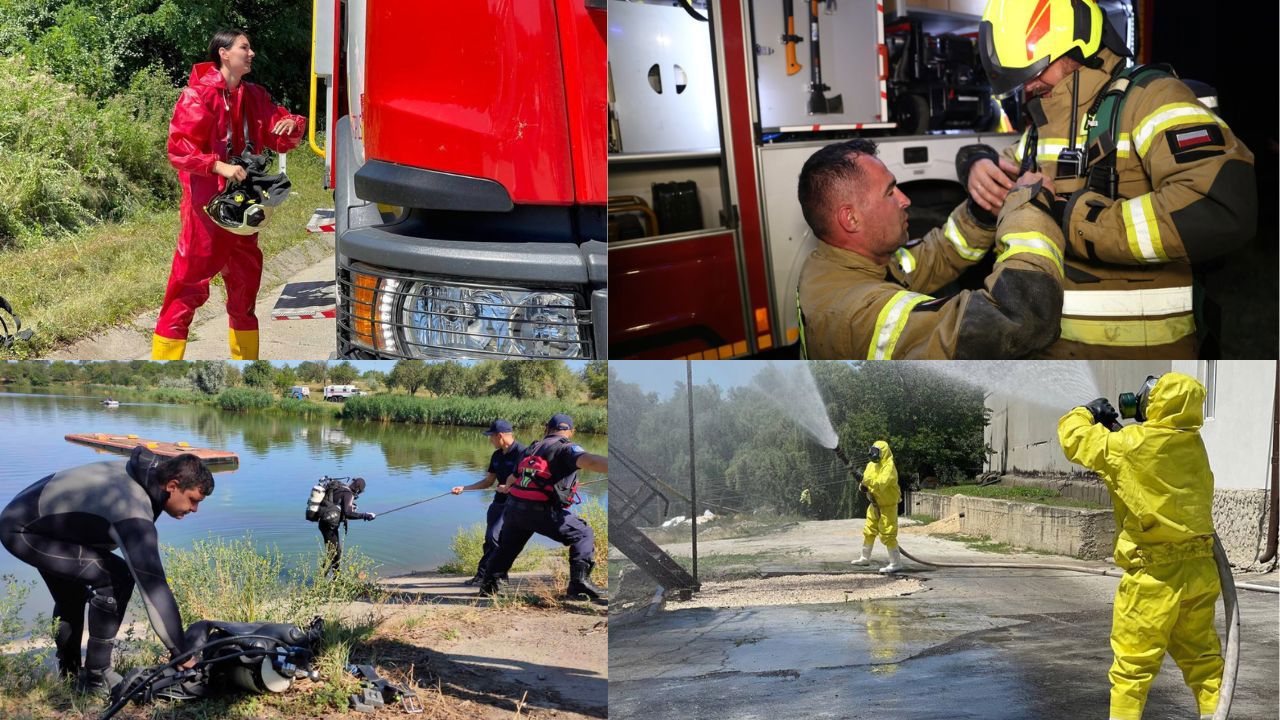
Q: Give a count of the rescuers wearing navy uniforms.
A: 2